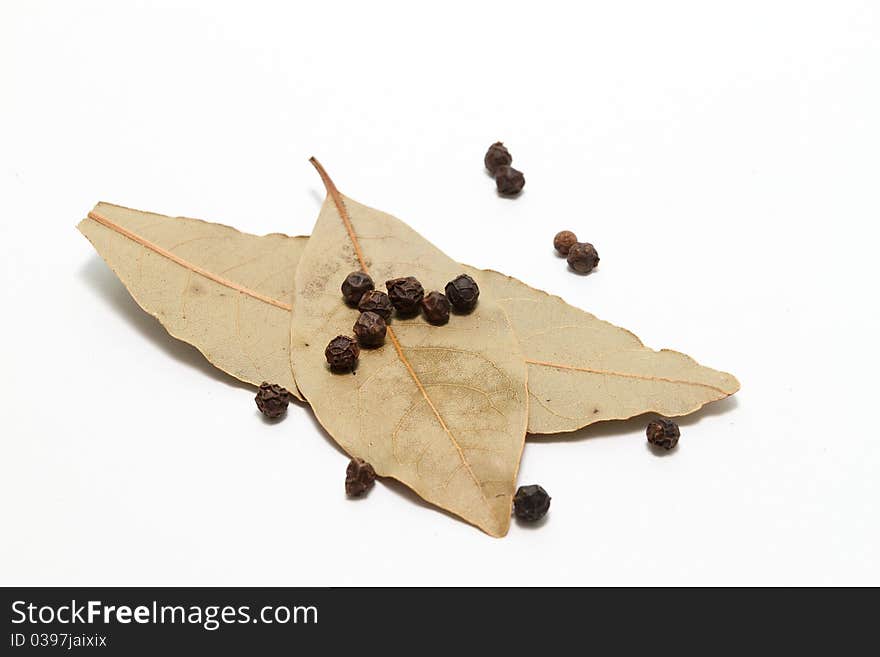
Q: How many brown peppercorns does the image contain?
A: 15